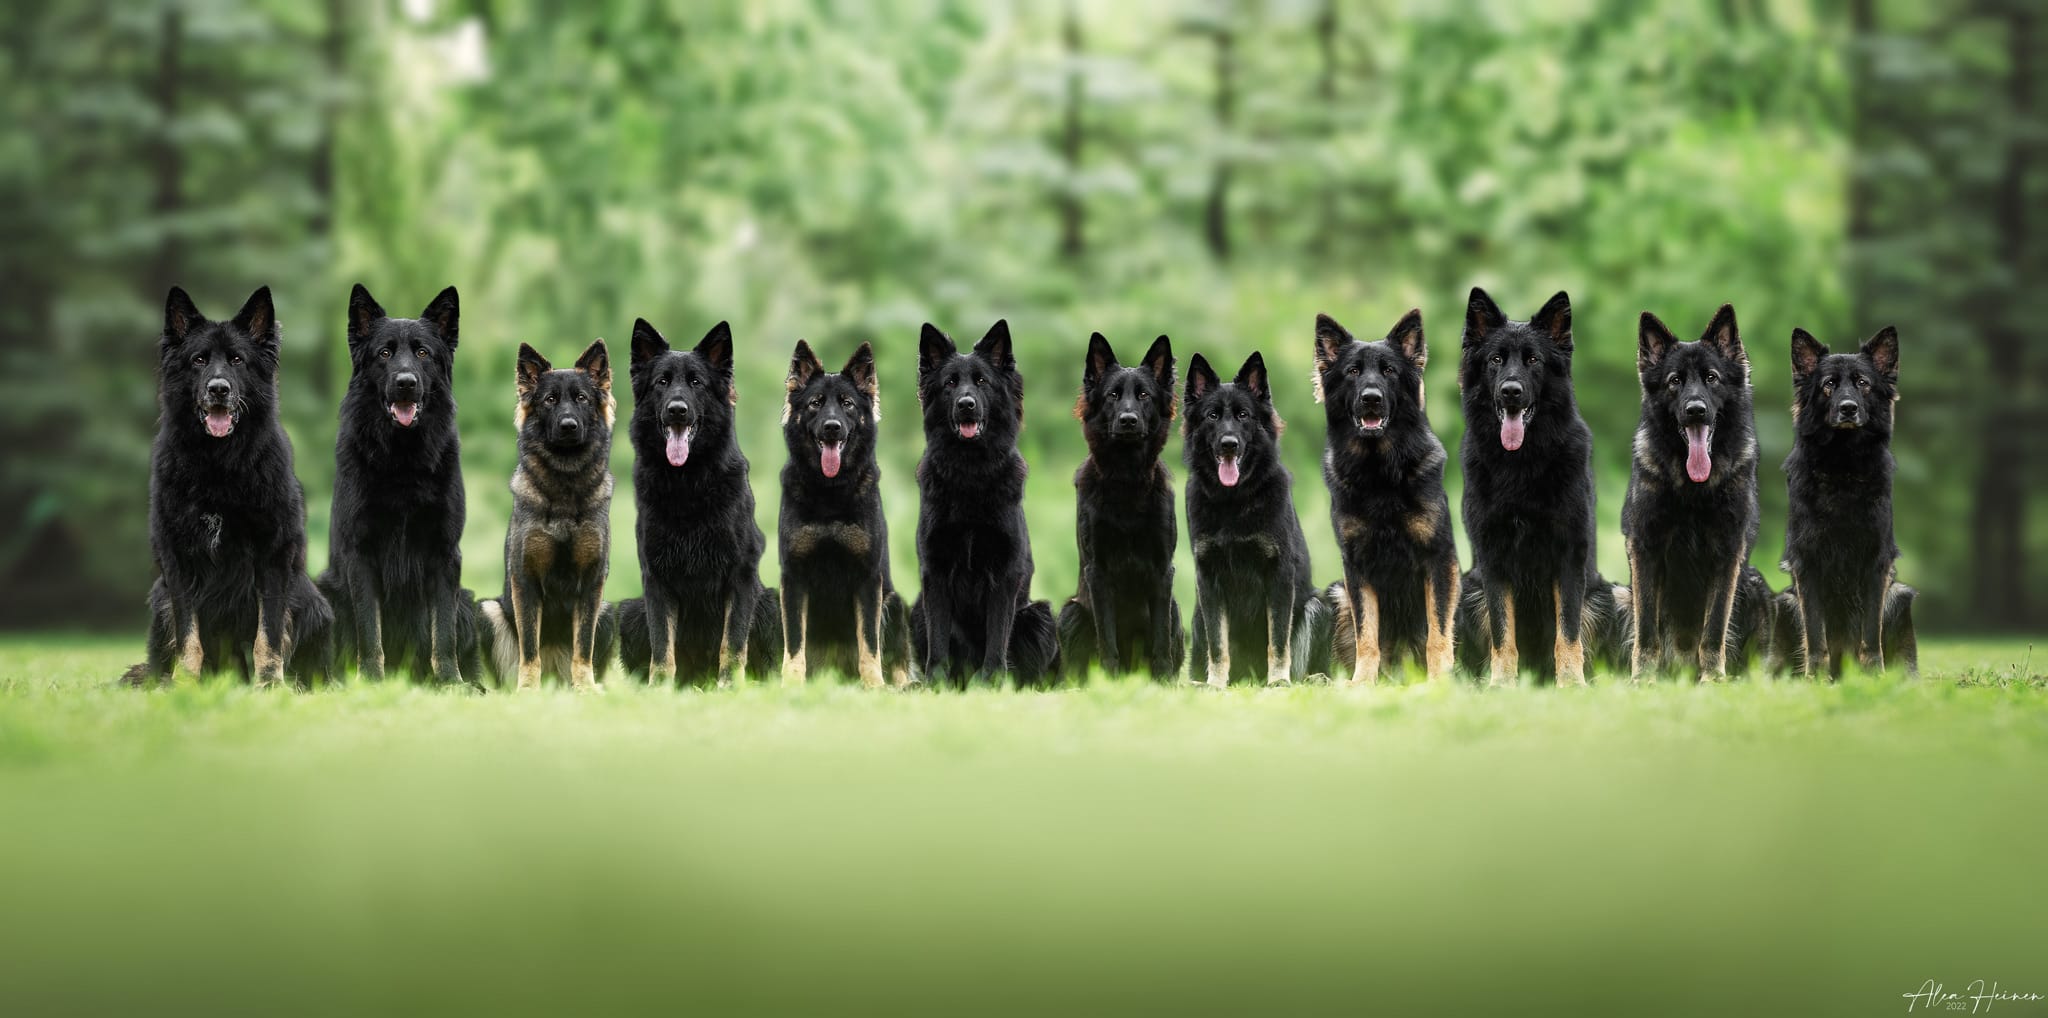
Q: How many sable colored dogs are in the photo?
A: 1